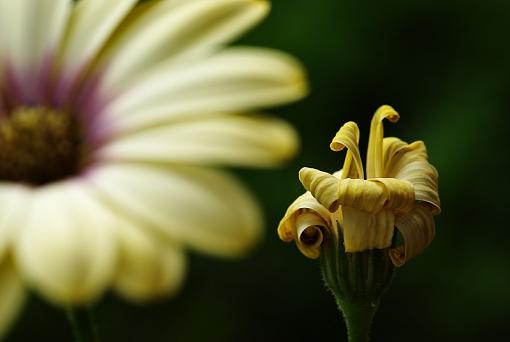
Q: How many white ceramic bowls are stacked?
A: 0